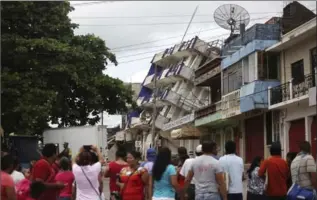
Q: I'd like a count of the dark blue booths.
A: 1